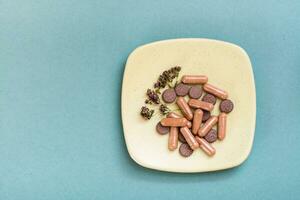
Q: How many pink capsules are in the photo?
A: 12